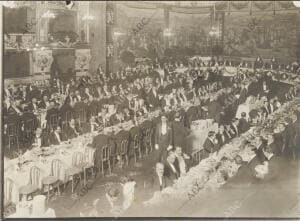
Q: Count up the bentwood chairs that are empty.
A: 5